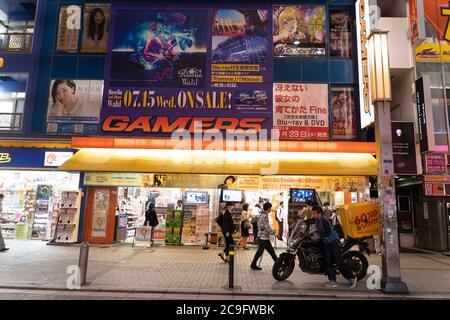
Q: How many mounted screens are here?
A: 3